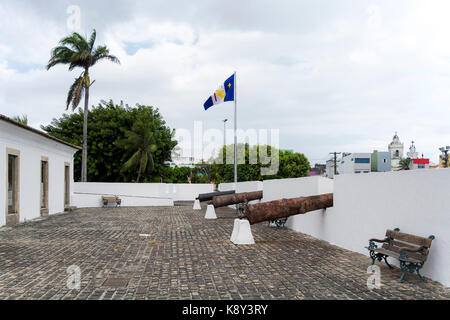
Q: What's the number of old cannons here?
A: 3